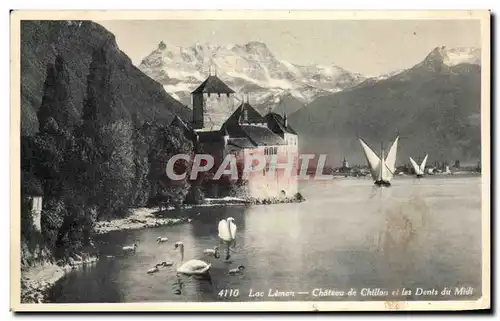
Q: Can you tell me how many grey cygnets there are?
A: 6